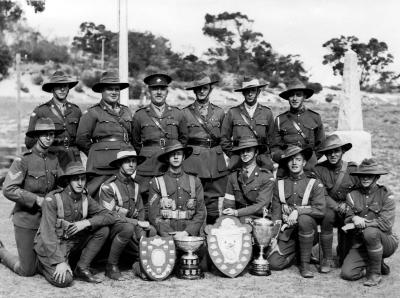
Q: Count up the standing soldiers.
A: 6